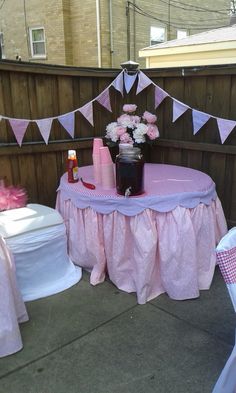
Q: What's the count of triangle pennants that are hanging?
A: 12